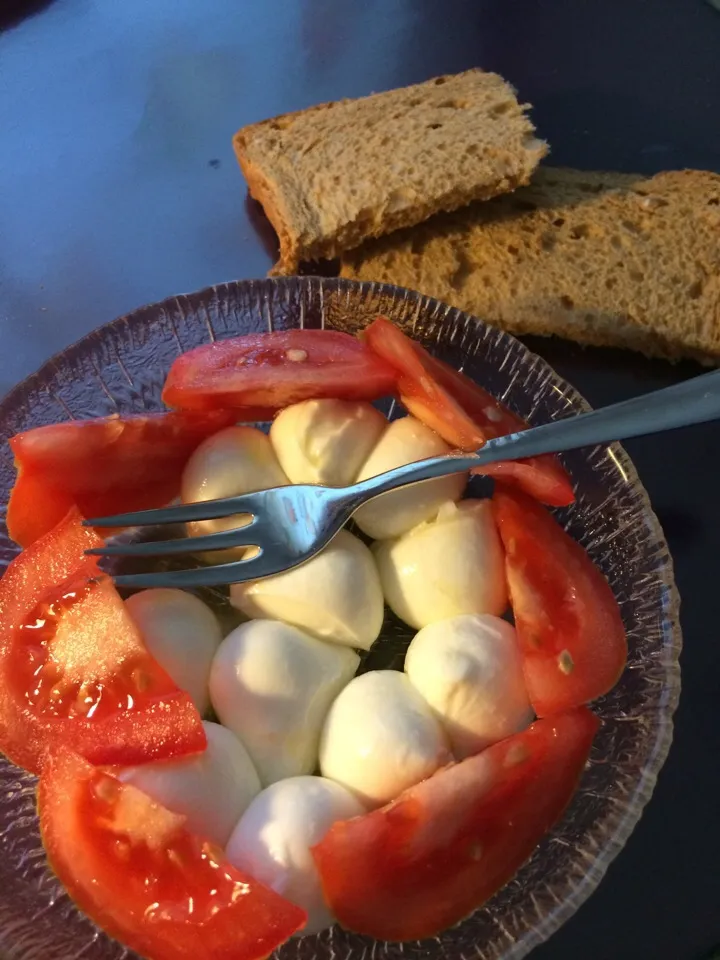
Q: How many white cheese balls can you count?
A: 11